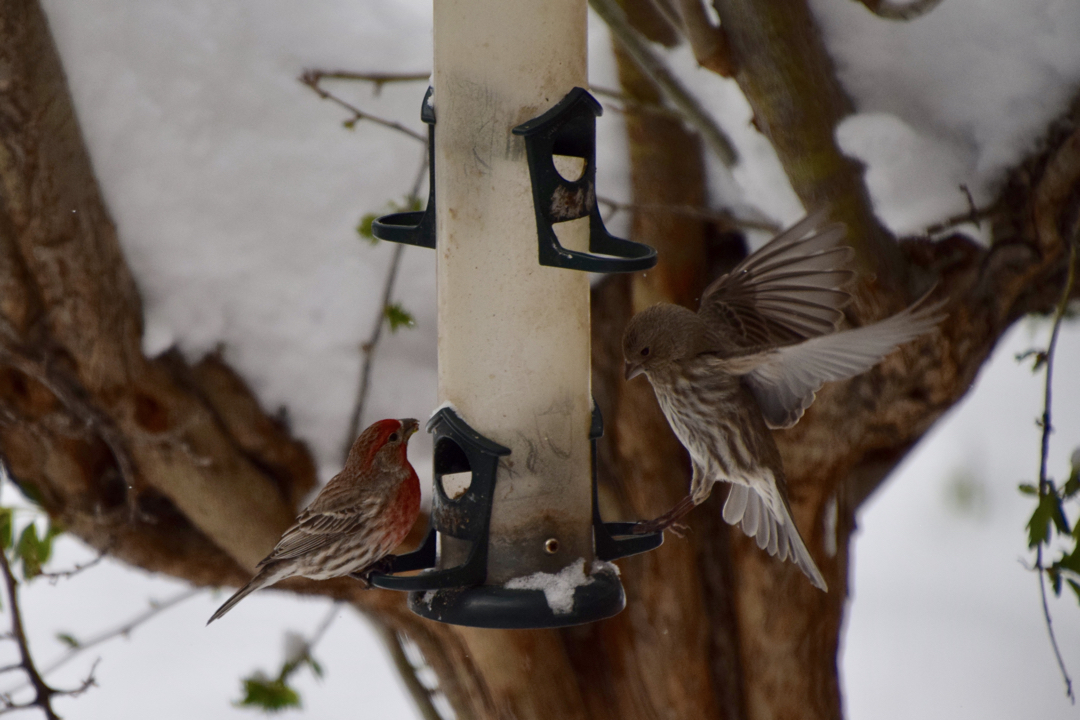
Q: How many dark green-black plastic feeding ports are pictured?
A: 4